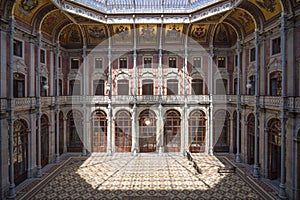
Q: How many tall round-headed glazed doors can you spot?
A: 13